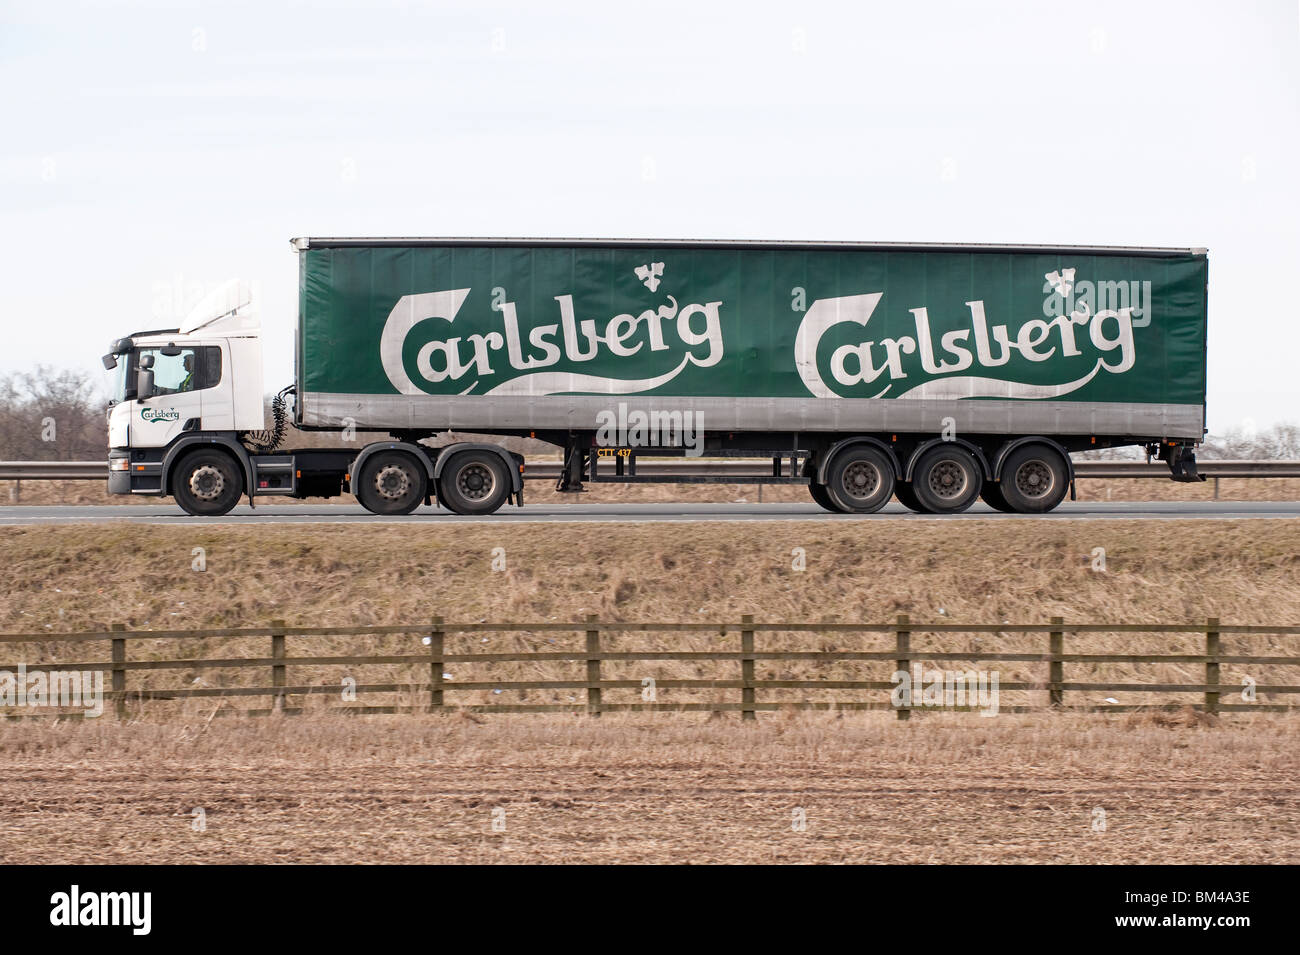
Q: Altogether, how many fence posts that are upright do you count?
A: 8